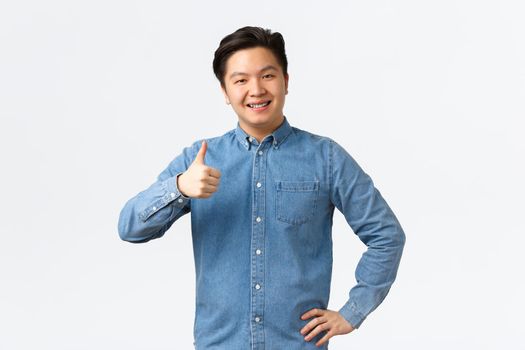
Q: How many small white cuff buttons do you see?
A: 3